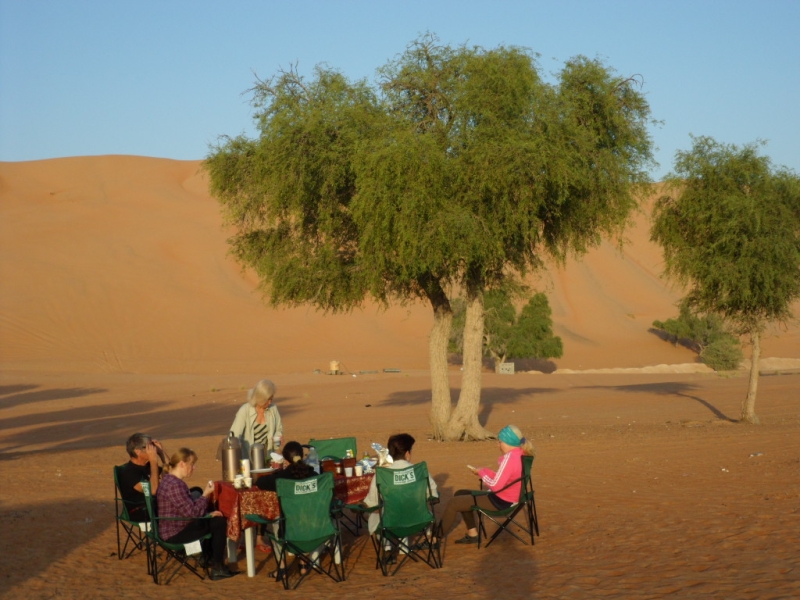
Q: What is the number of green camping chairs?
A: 6